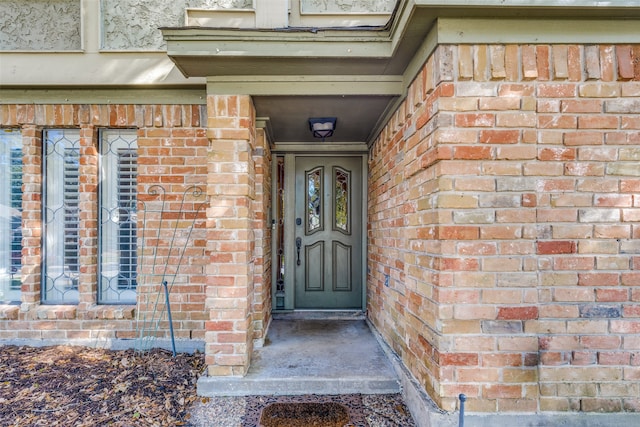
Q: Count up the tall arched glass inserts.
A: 2